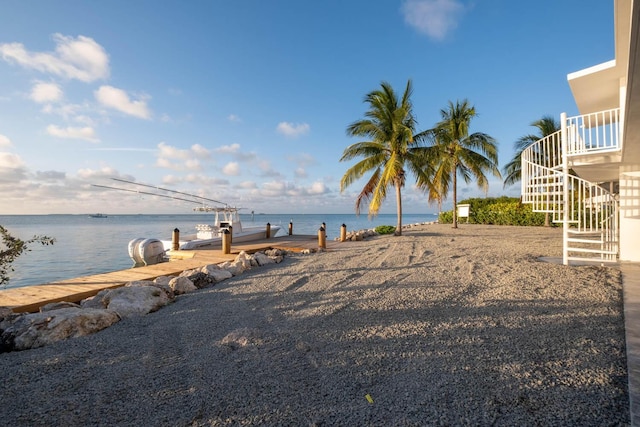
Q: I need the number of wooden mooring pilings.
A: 8